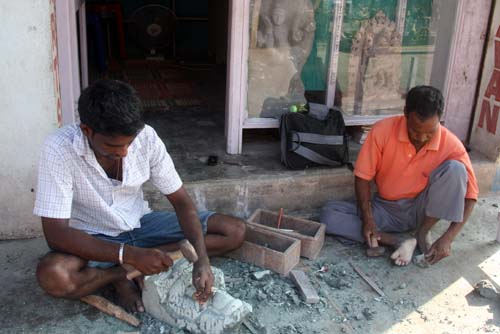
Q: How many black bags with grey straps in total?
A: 1